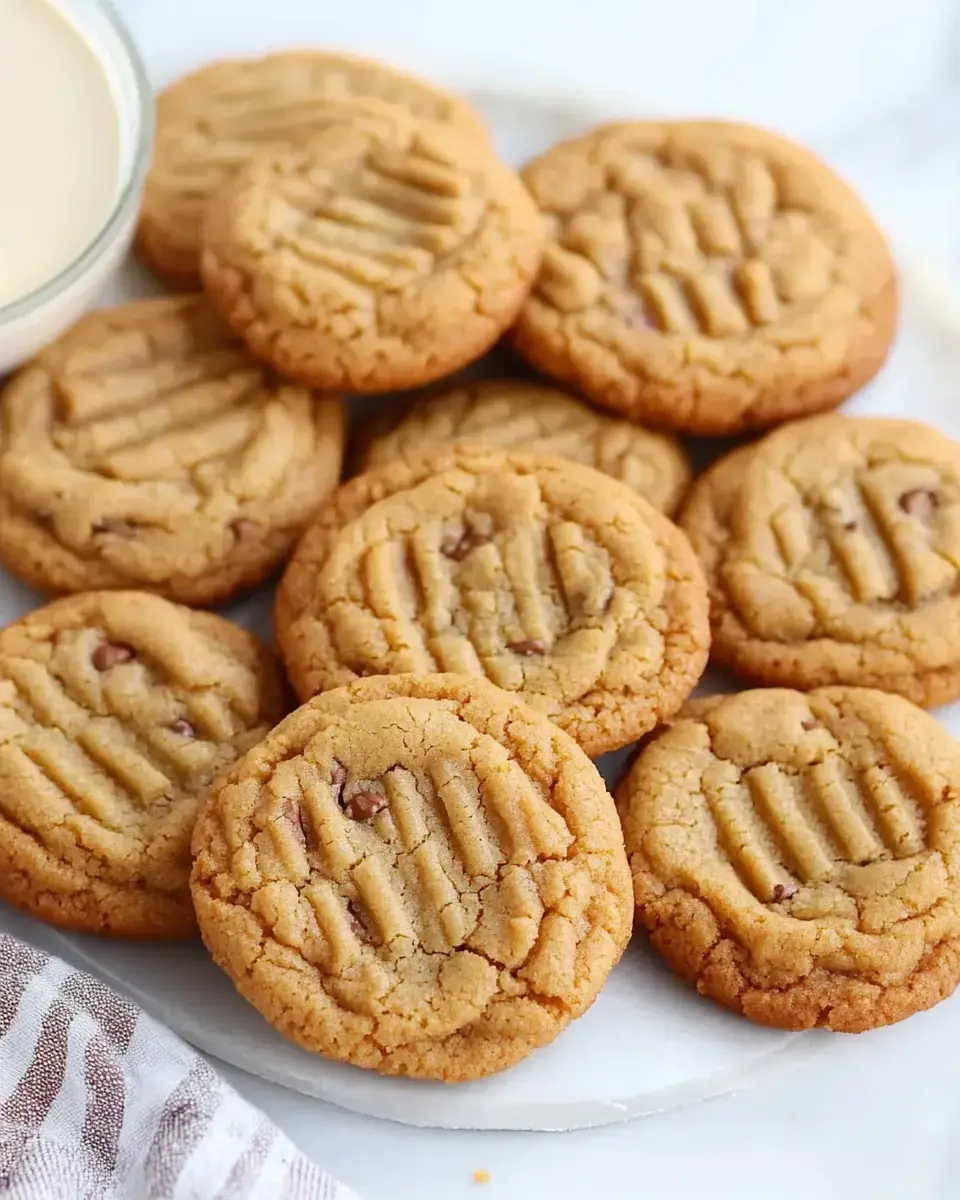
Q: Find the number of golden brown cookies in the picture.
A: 10